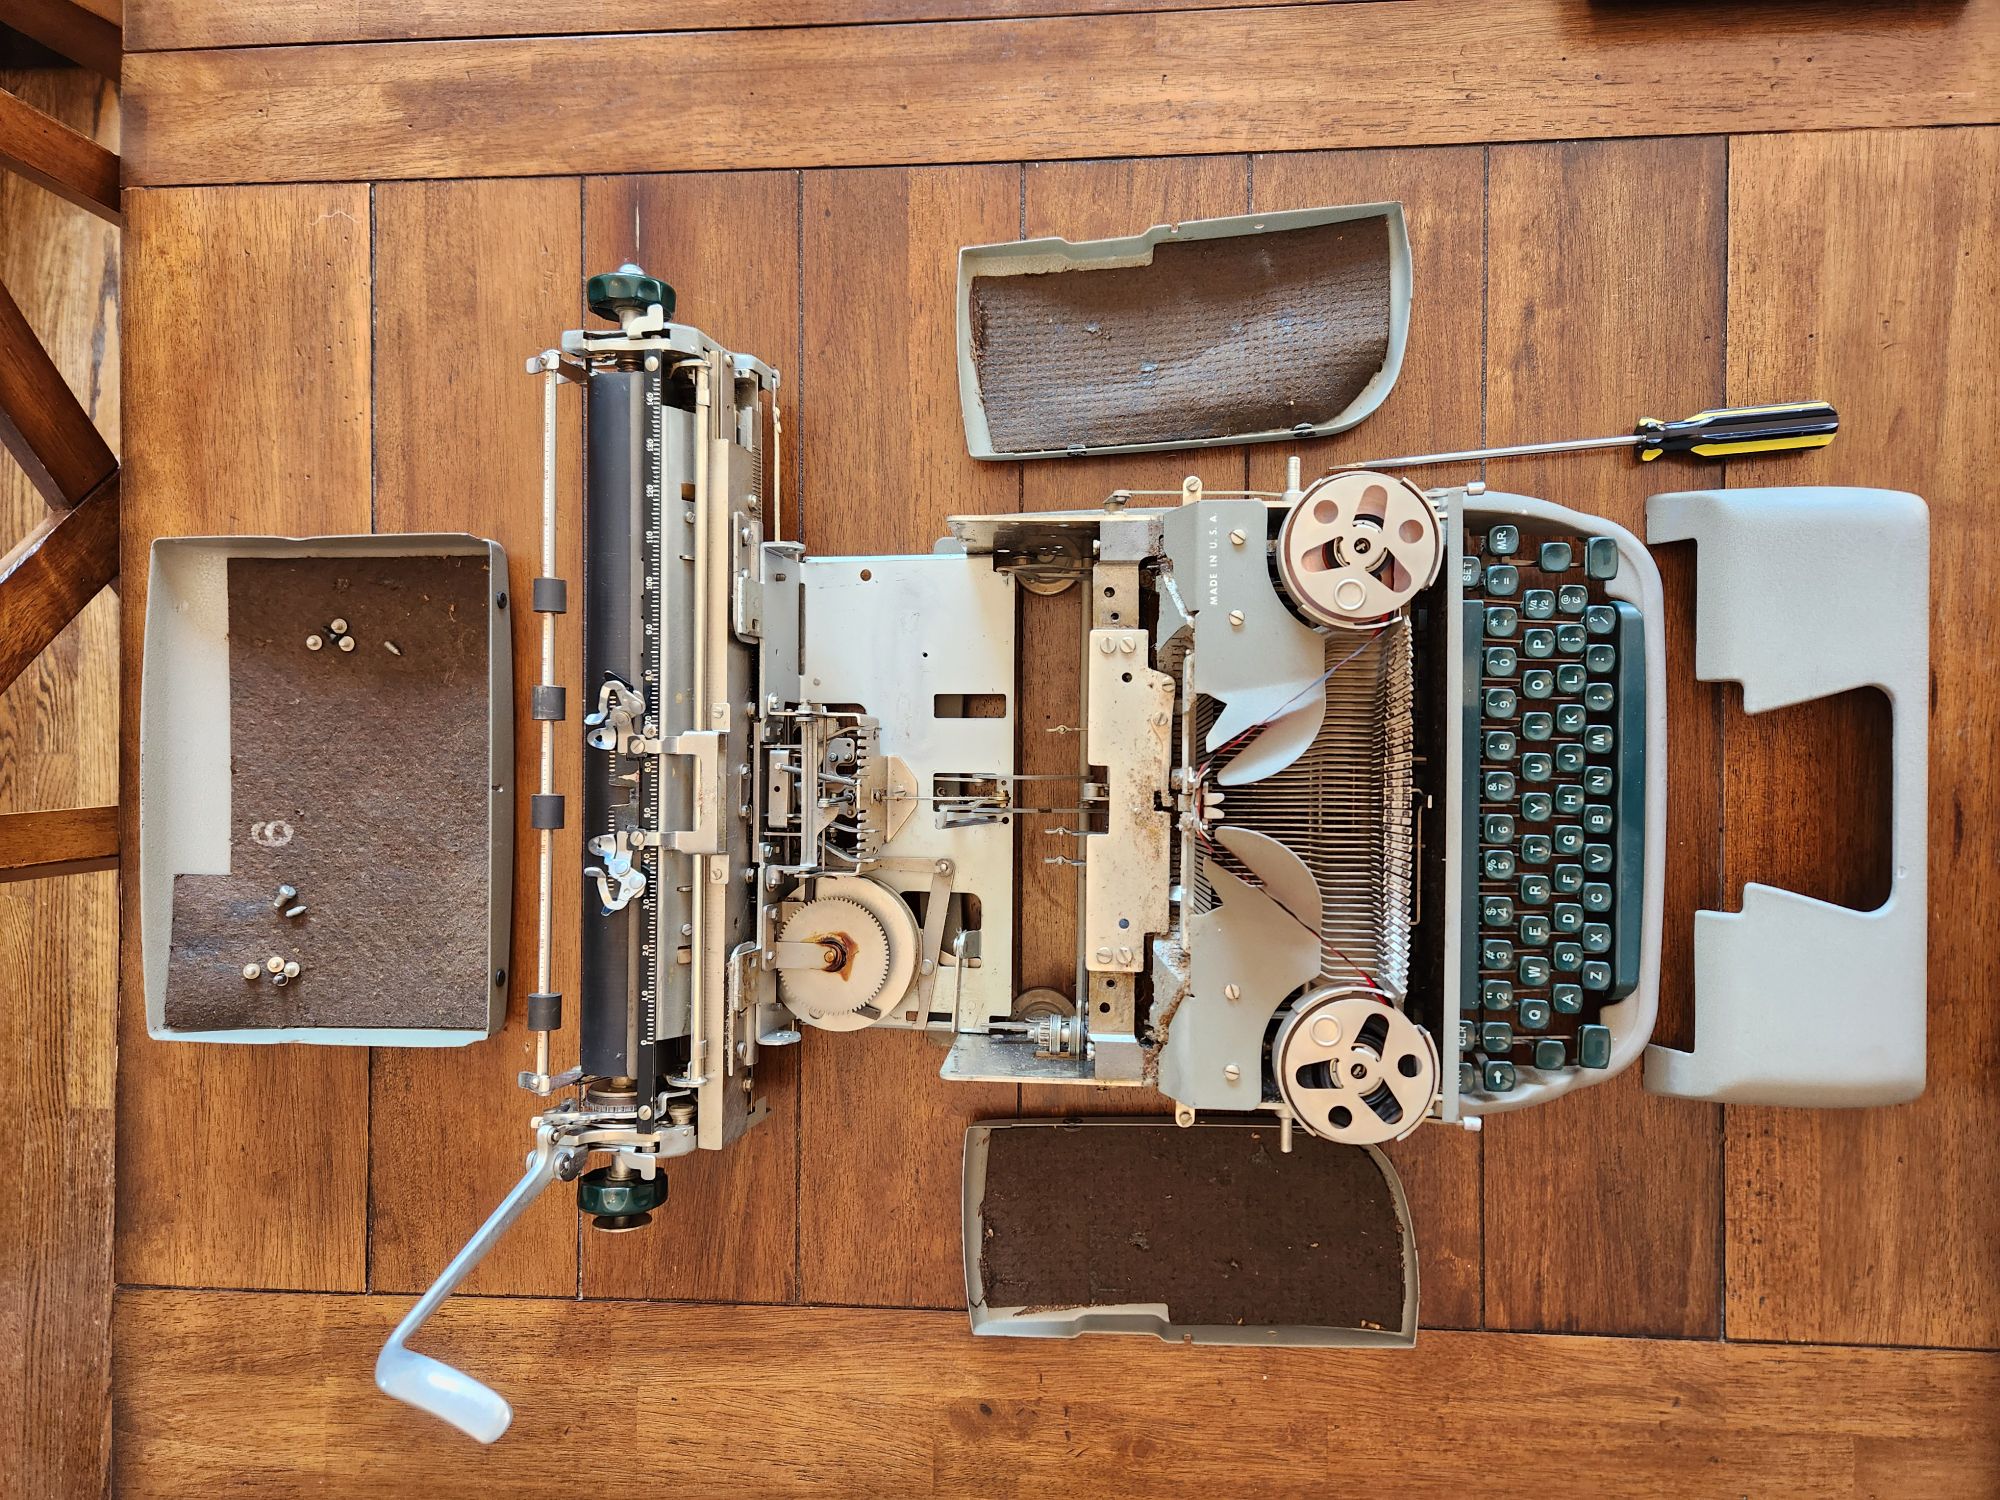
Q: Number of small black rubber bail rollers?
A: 4